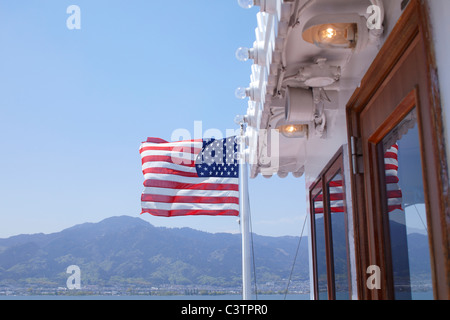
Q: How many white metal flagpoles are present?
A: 1